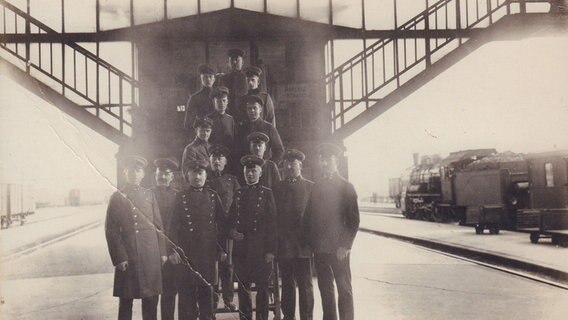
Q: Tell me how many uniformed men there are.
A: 14